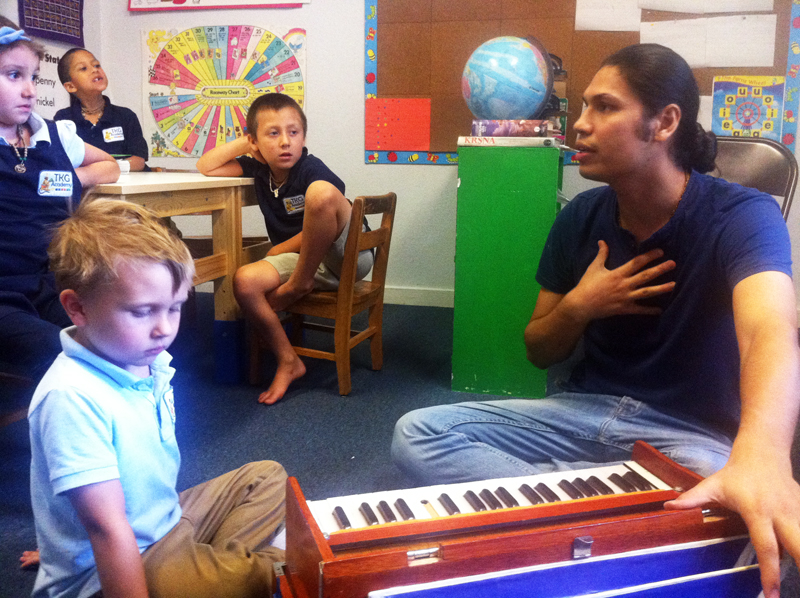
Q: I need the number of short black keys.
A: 15